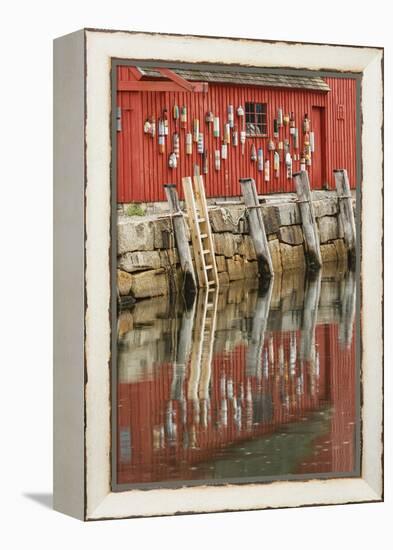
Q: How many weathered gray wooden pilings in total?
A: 4